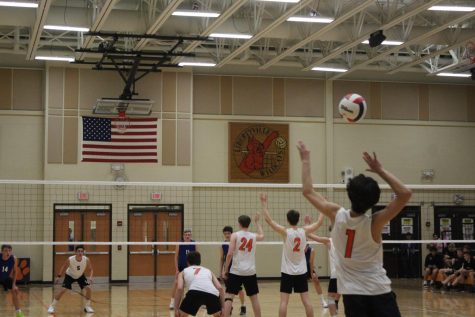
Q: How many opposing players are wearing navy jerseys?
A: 4